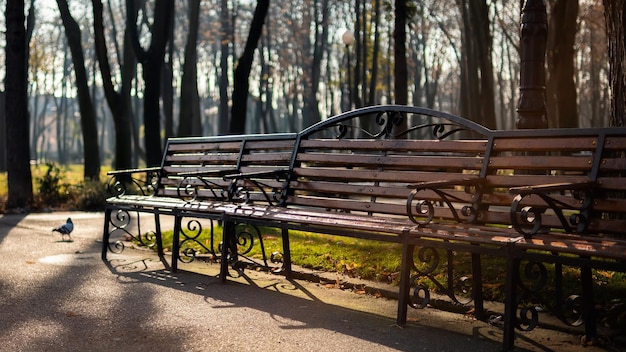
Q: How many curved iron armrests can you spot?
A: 5